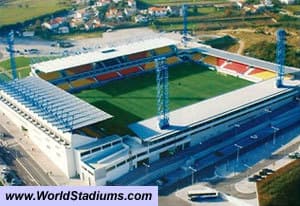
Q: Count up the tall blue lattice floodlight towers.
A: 4